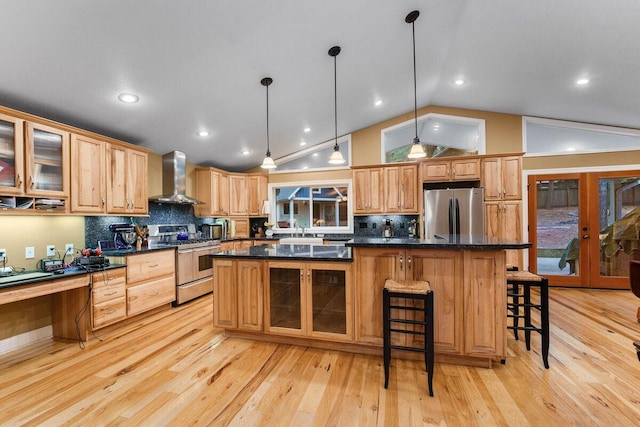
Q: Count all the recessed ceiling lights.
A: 8